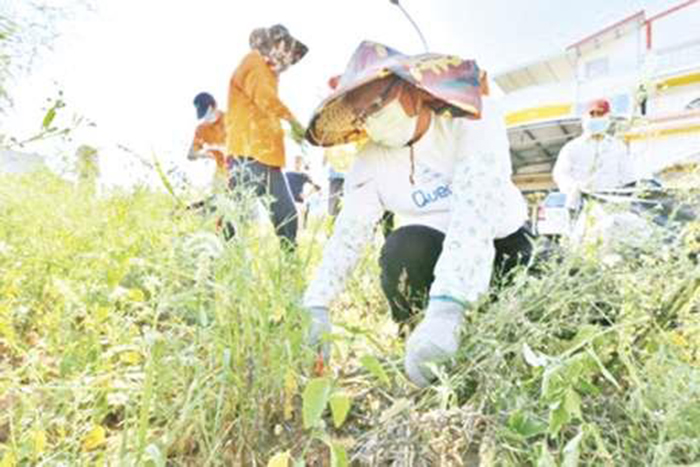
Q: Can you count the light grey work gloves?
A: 2